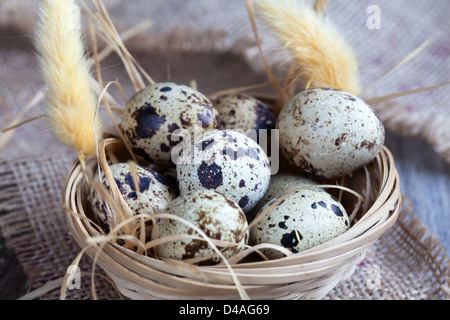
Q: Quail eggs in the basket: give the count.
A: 8